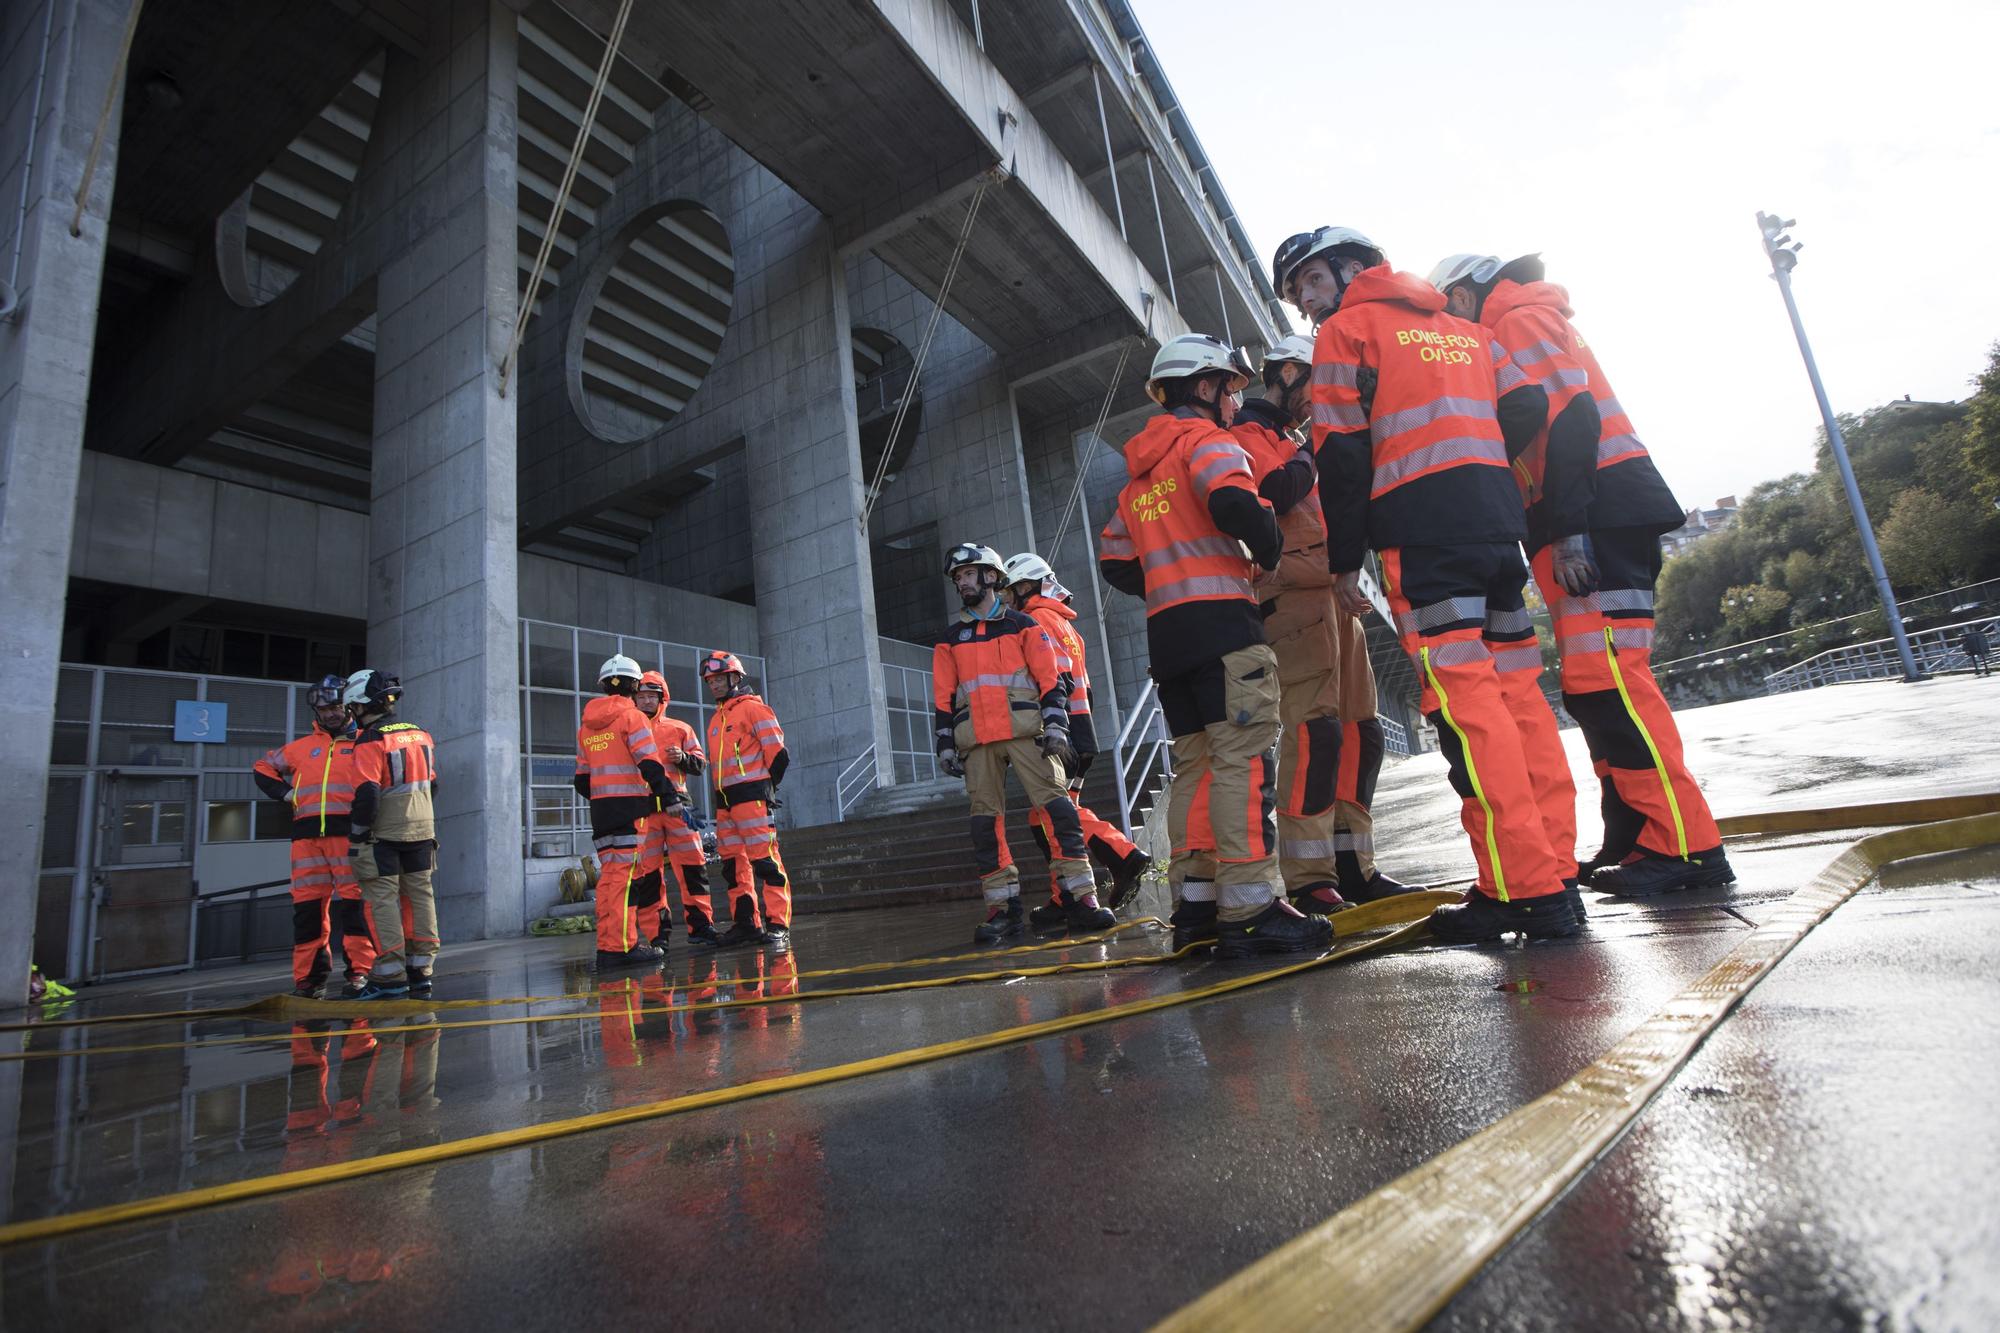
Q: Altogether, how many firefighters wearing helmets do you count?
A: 11